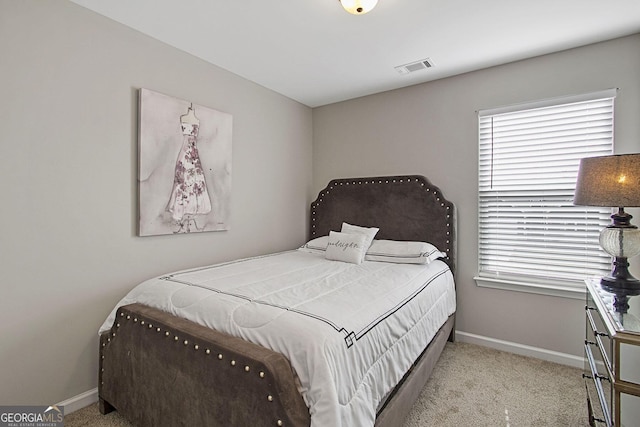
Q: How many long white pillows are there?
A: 2